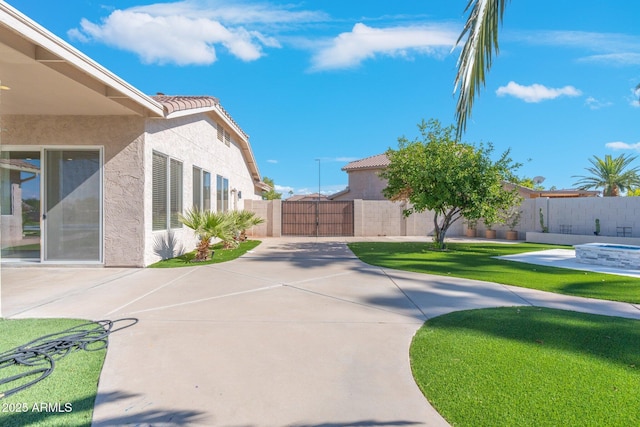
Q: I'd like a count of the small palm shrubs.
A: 3